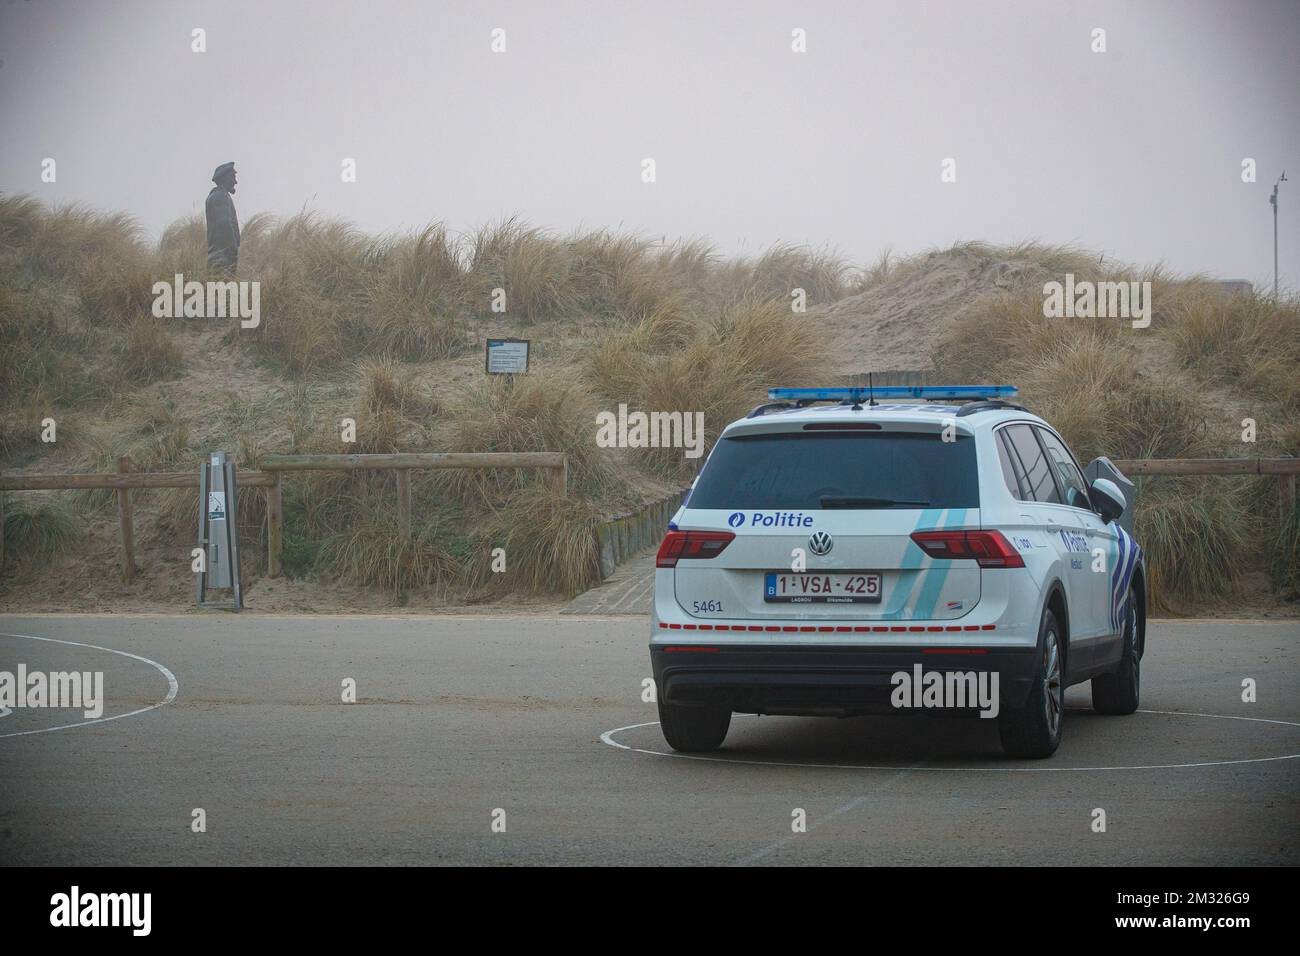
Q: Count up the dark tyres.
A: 3